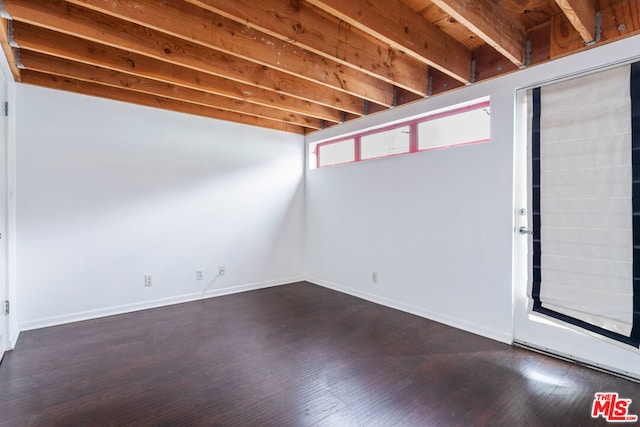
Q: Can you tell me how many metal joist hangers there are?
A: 11